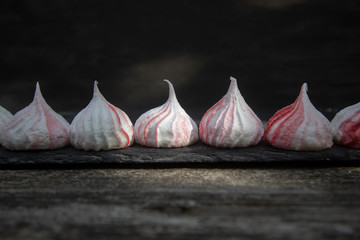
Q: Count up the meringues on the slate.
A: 7